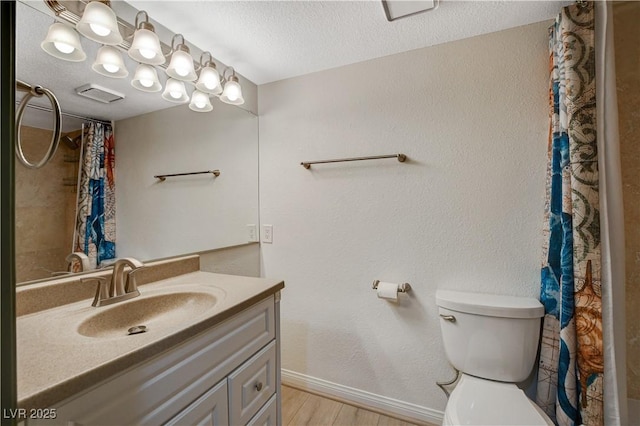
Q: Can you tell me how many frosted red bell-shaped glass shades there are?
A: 0